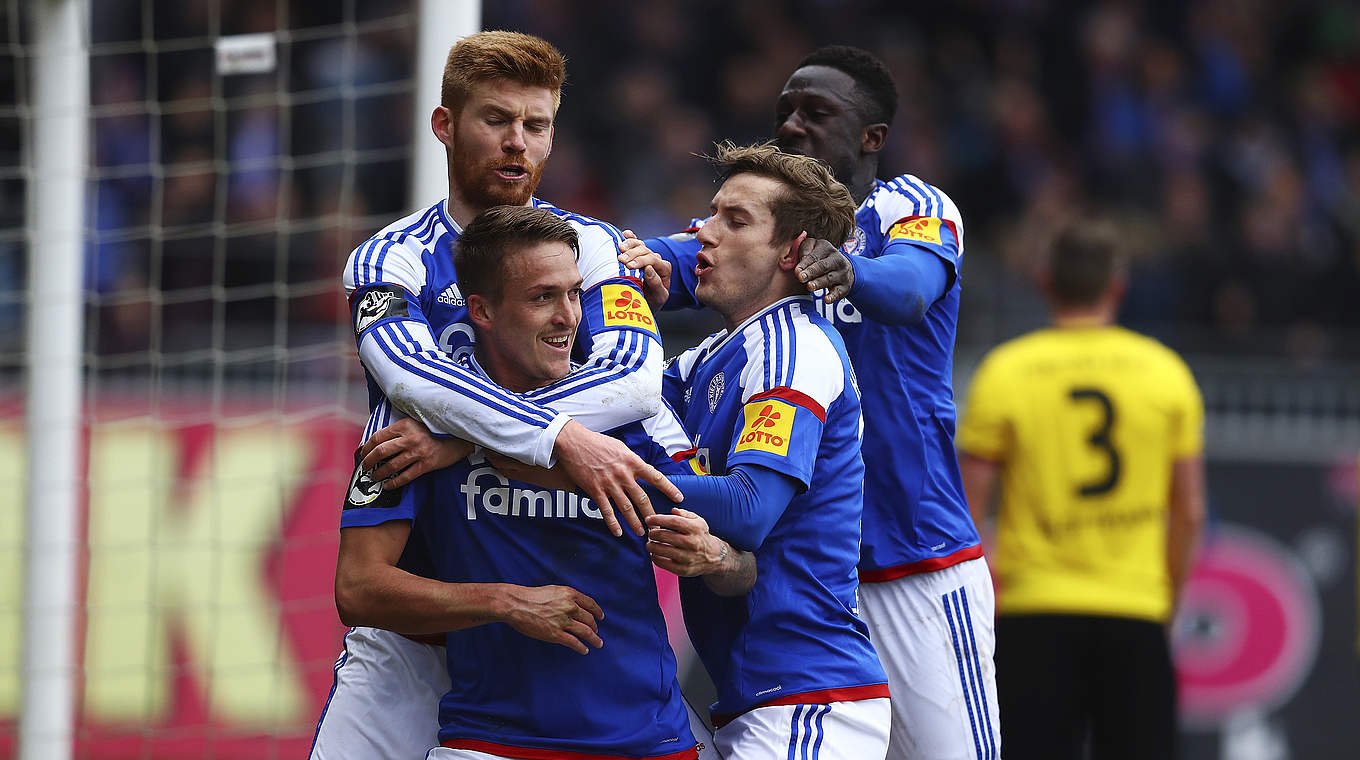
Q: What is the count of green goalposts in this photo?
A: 0